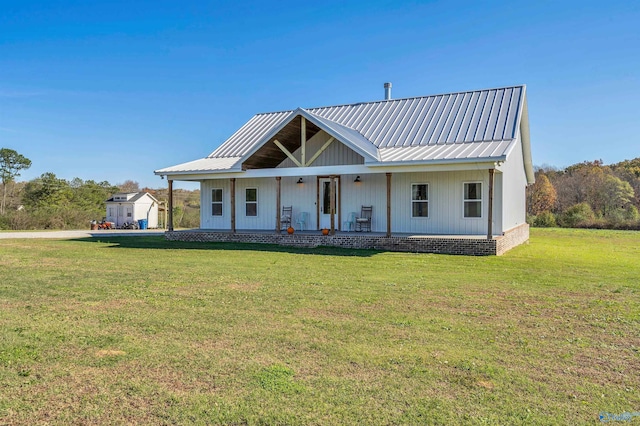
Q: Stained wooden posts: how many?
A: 6